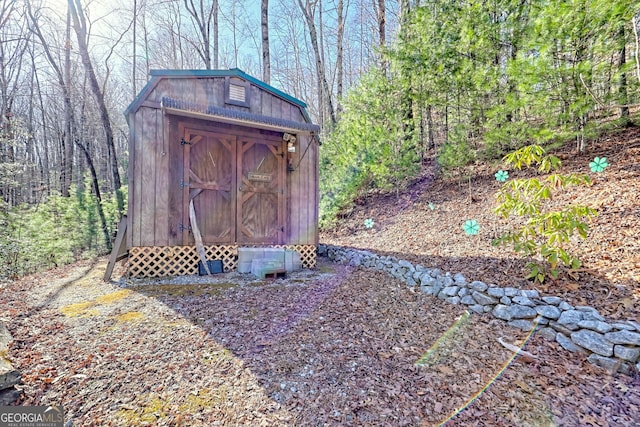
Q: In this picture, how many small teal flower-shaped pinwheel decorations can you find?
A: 5